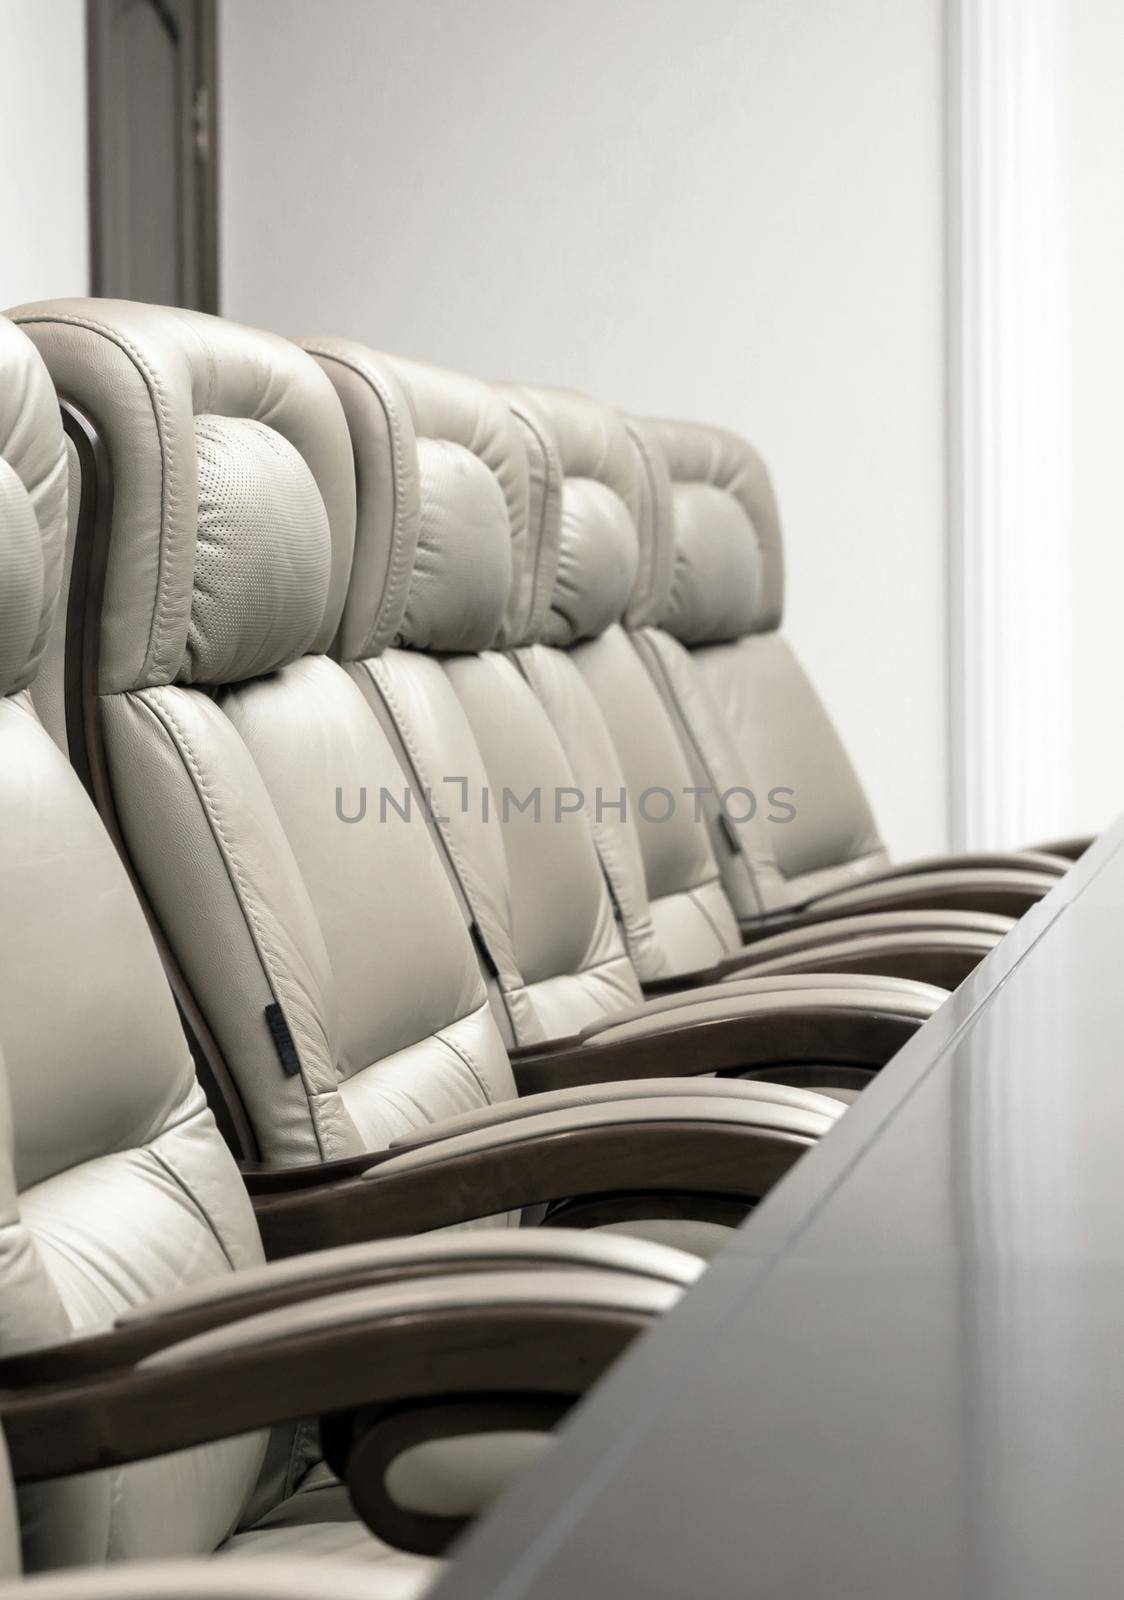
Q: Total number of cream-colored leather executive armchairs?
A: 5